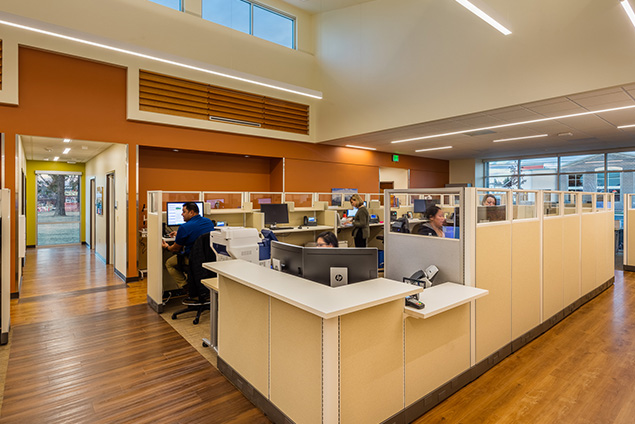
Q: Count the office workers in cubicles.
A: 5